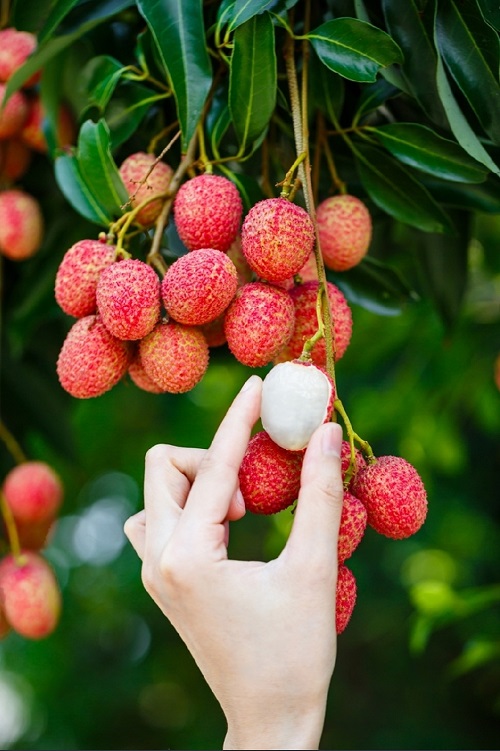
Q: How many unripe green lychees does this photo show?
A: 0